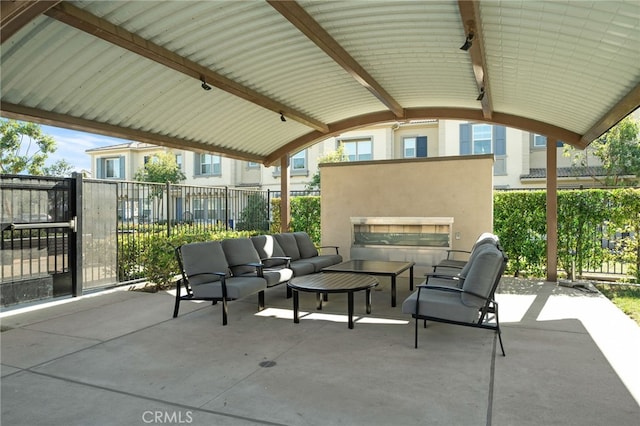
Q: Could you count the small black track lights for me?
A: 4